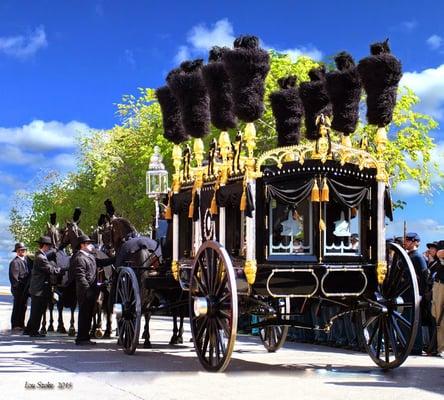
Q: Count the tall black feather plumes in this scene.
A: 8